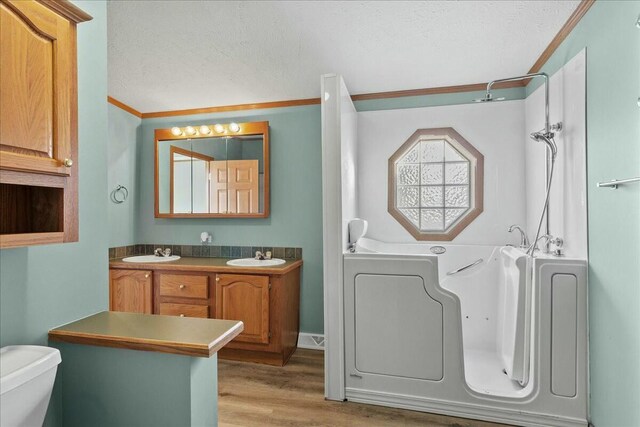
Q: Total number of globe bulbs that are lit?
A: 5